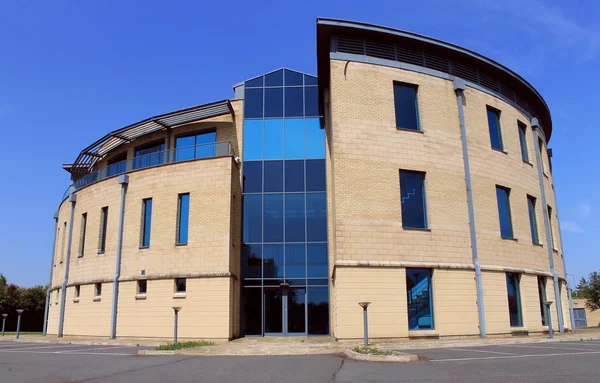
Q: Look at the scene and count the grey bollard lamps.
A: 5